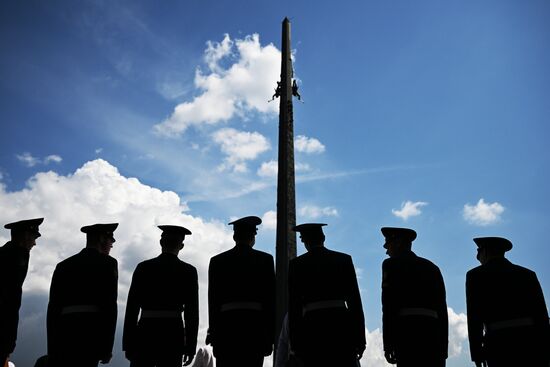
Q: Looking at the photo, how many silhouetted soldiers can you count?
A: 7